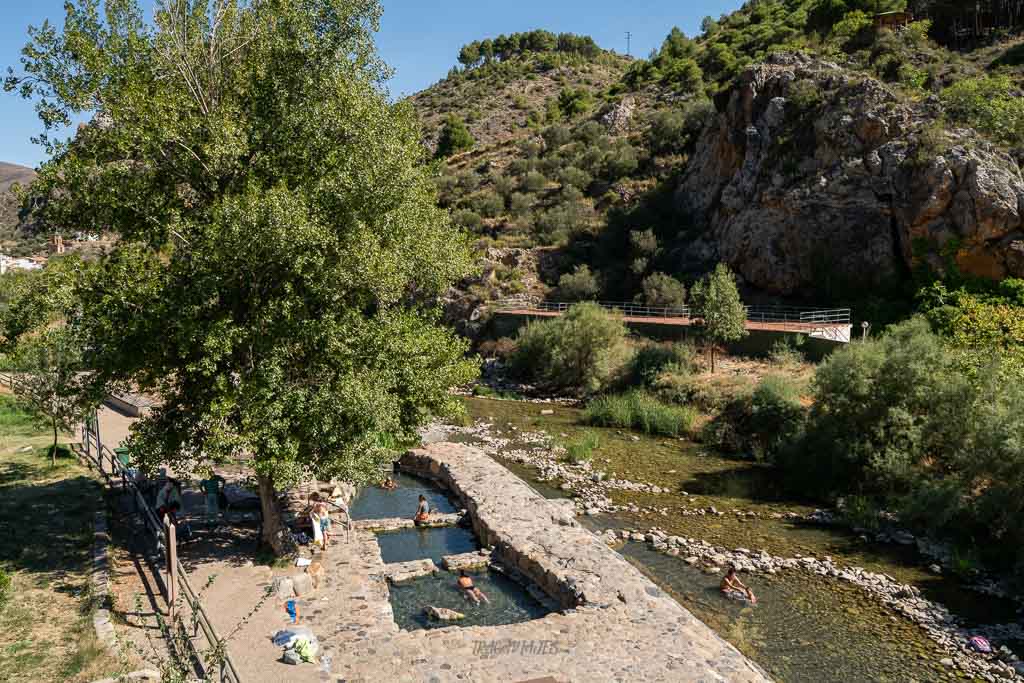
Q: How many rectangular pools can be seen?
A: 3